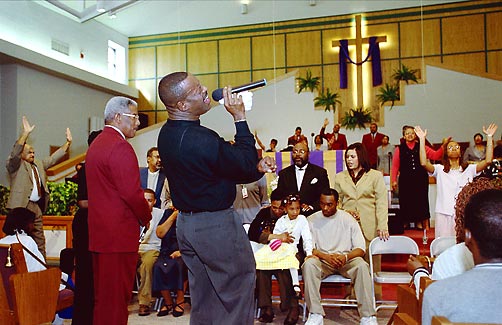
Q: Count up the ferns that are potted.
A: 5